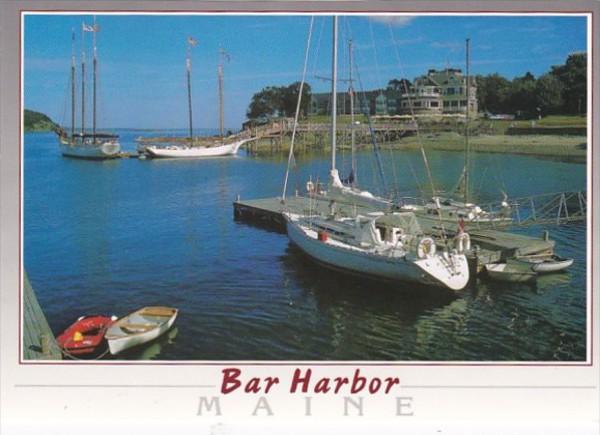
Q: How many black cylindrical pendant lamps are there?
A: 0